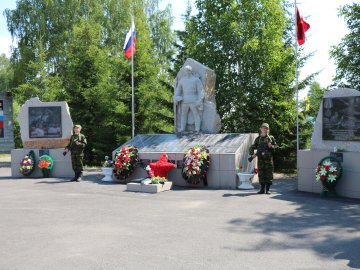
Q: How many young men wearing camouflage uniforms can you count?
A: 2